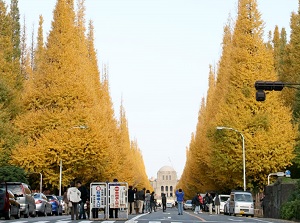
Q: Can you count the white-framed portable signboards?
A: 2